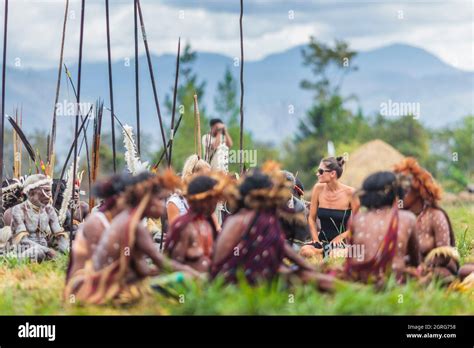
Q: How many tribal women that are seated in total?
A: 6